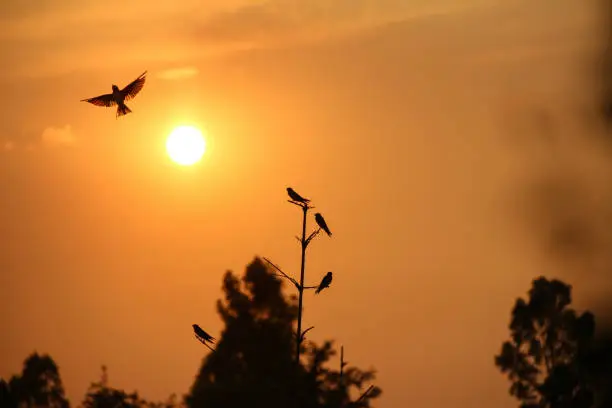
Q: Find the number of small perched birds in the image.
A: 4